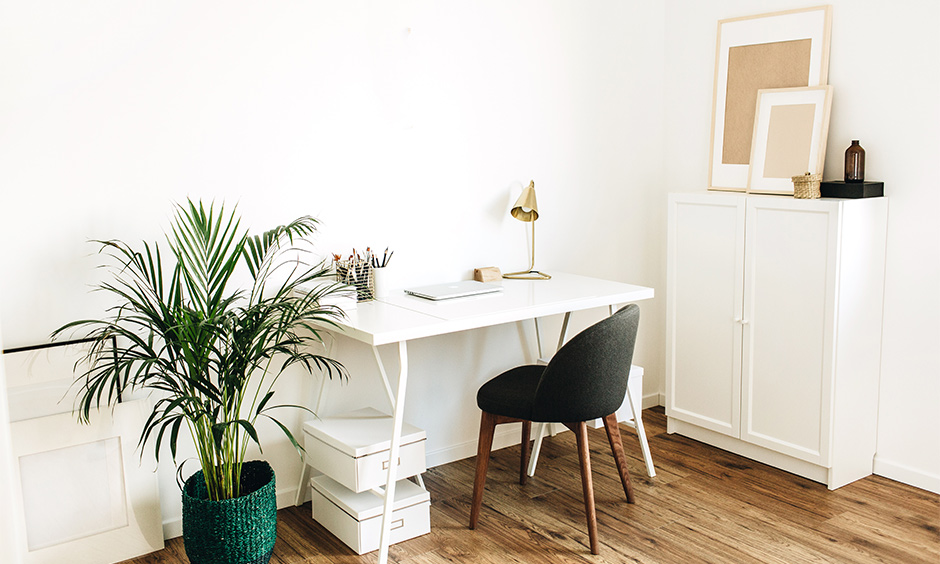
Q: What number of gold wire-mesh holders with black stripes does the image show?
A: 1